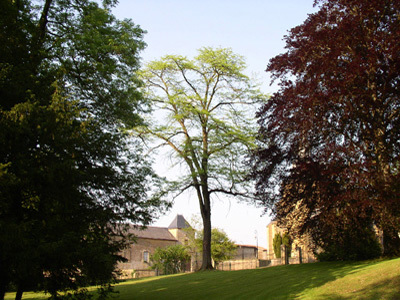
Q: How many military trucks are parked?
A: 0